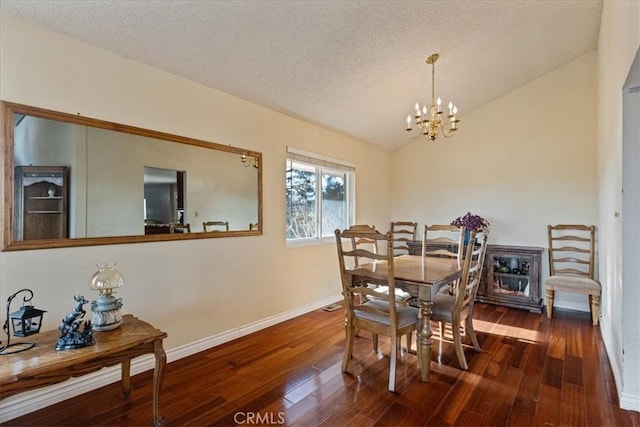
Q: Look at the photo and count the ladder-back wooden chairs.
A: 6